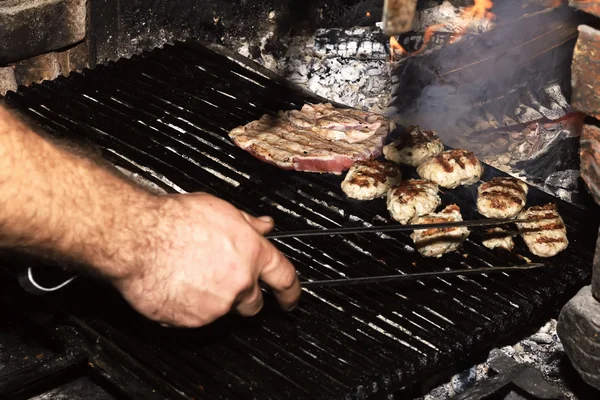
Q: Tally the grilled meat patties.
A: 8